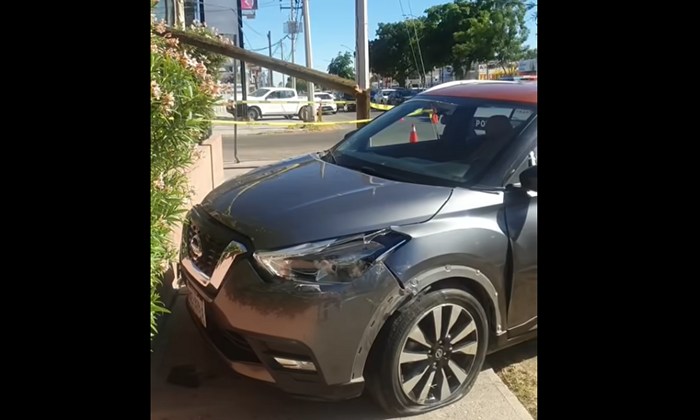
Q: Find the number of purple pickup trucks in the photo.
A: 0